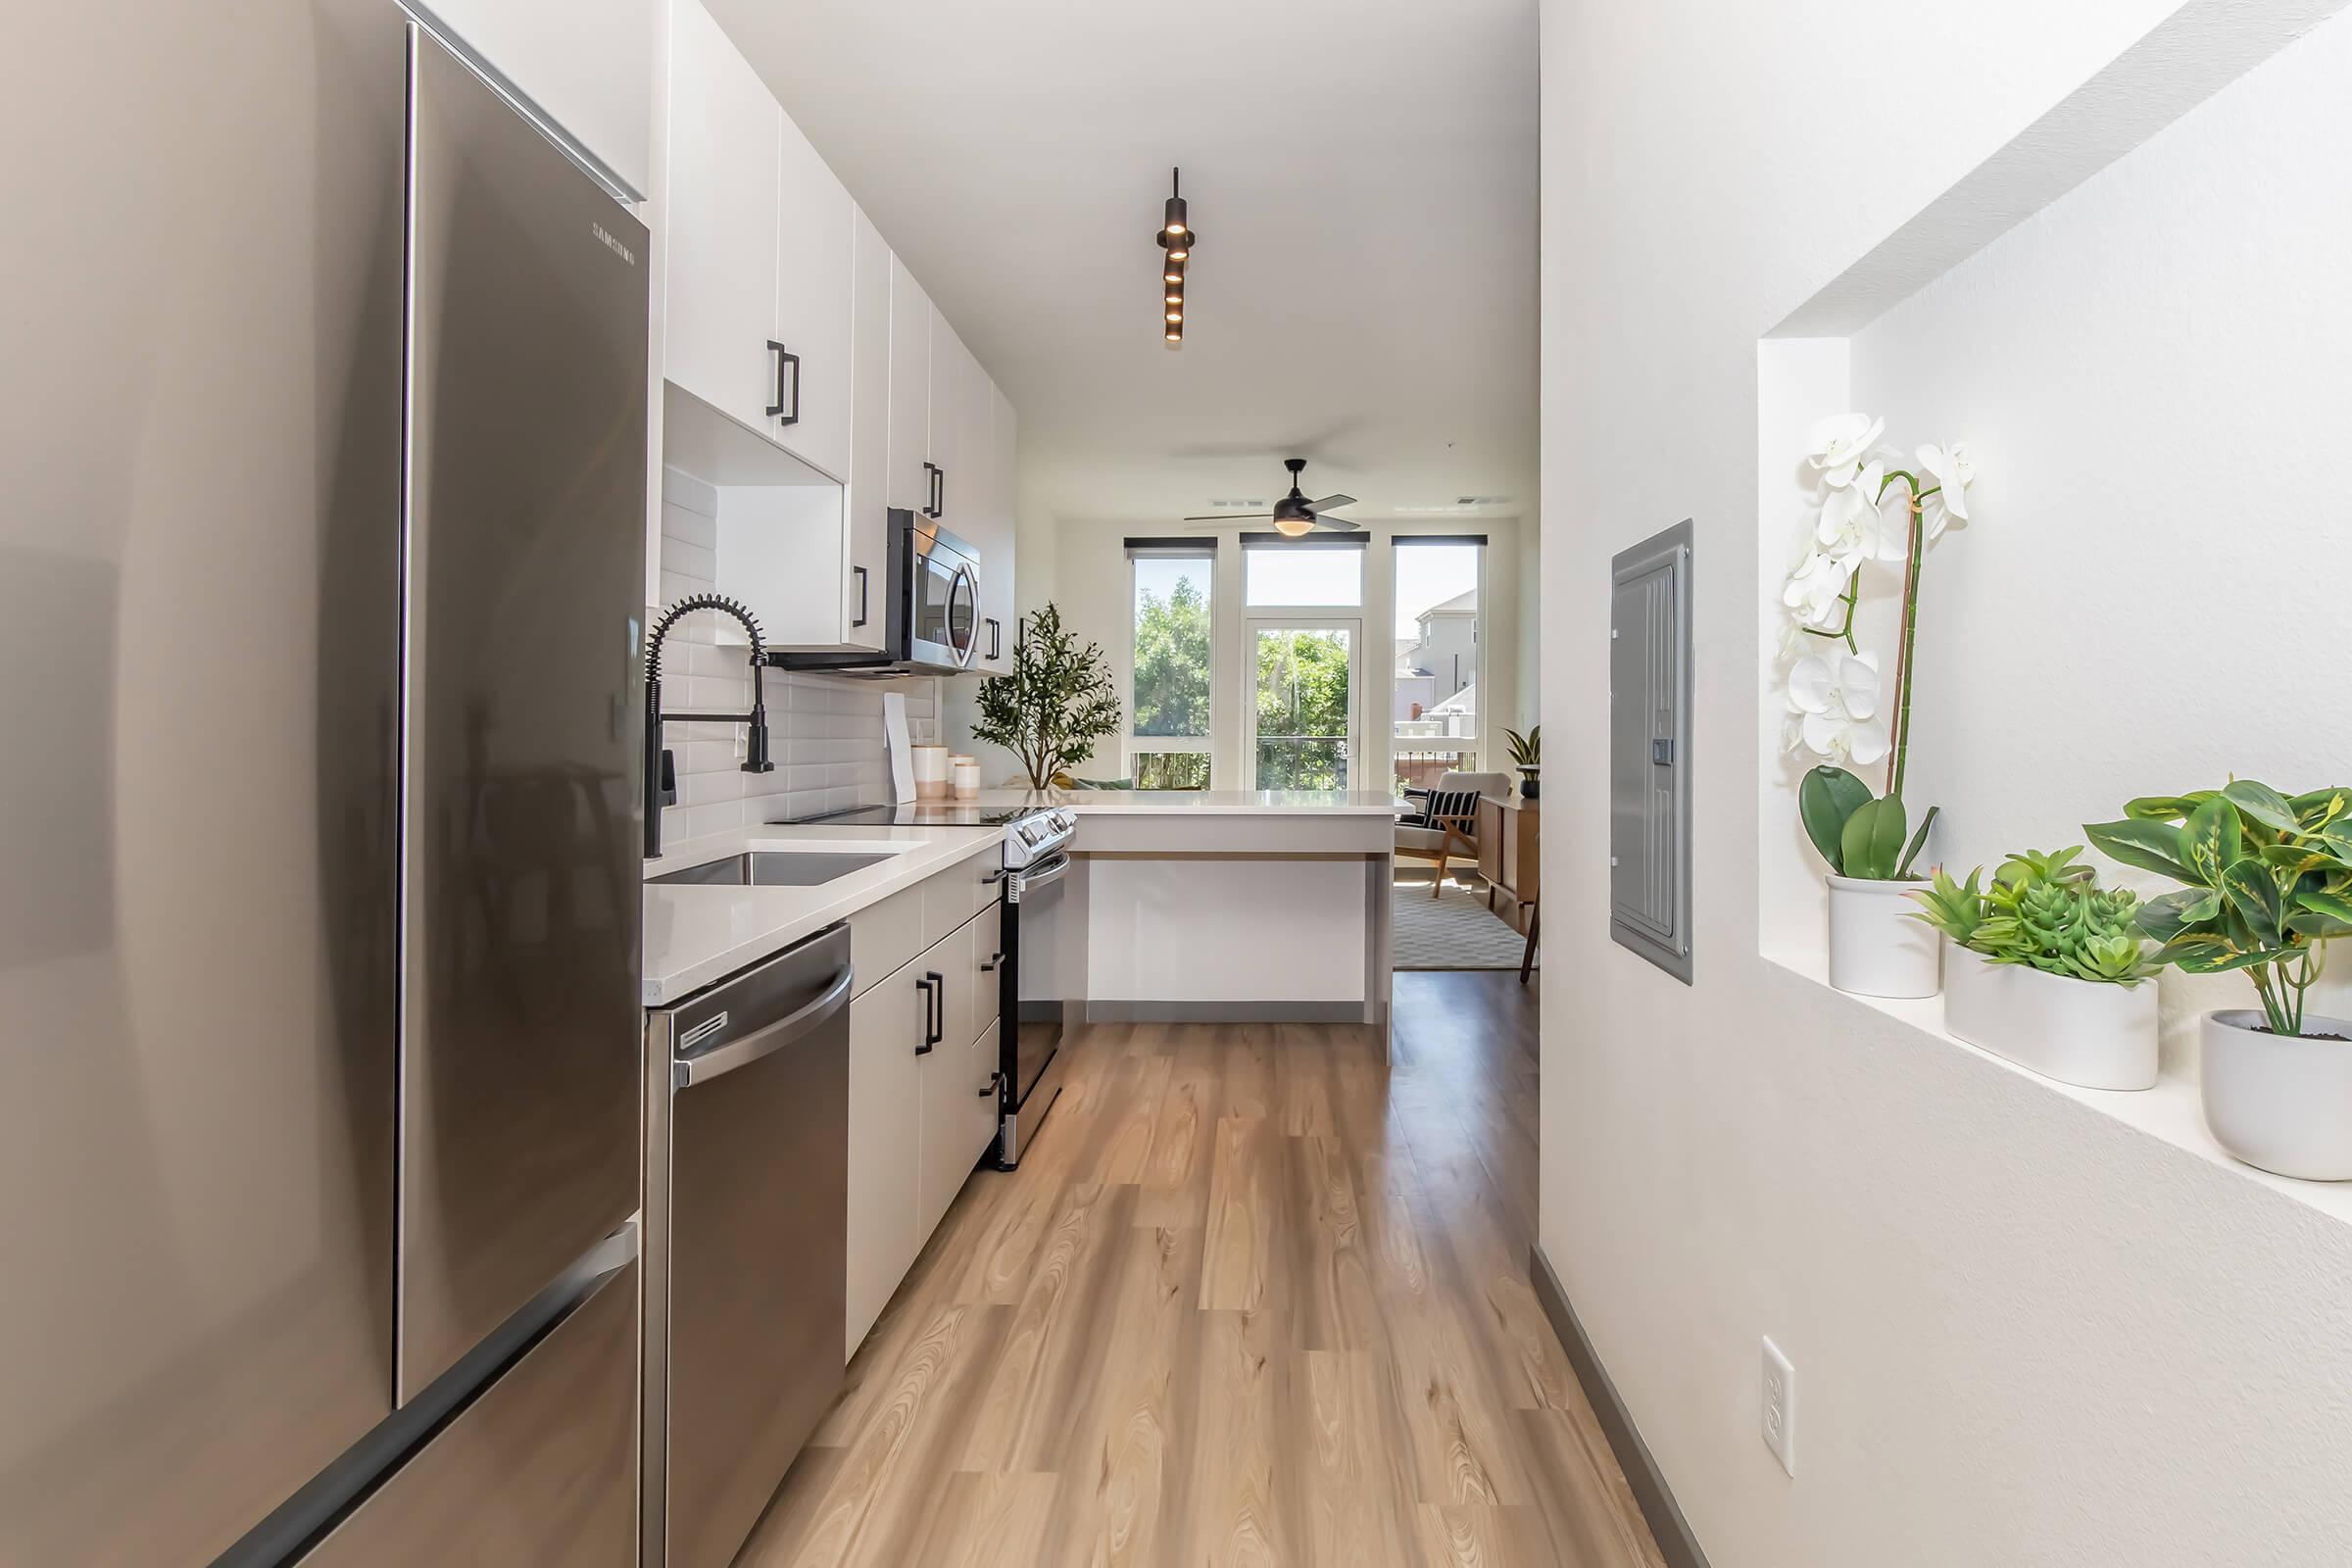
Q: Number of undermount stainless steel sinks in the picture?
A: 1